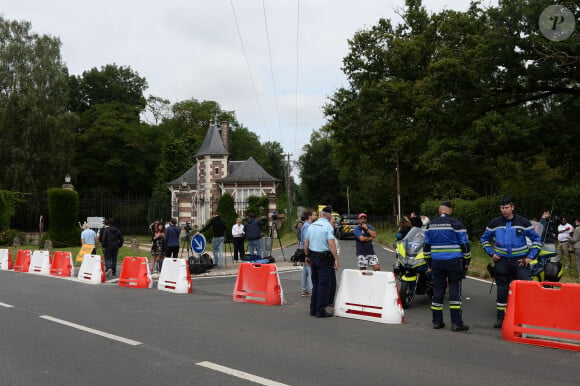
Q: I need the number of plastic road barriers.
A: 10